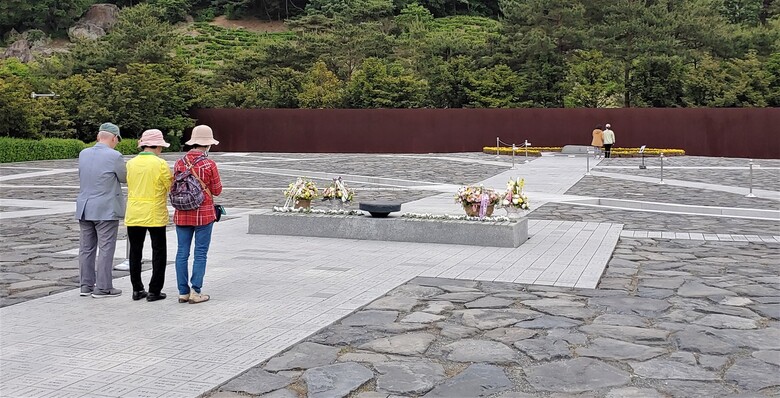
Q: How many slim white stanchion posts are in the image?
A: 6